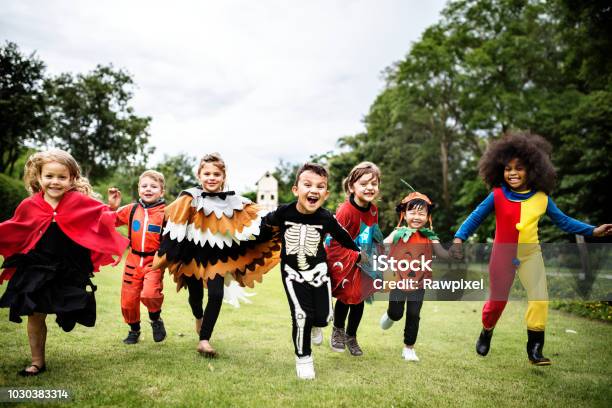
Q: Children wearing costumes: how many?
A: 7